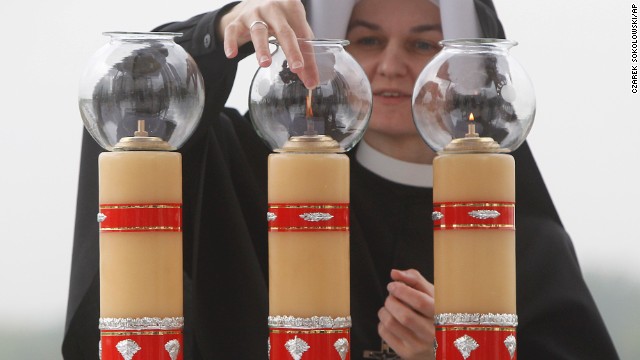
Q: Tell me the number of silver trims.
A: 3